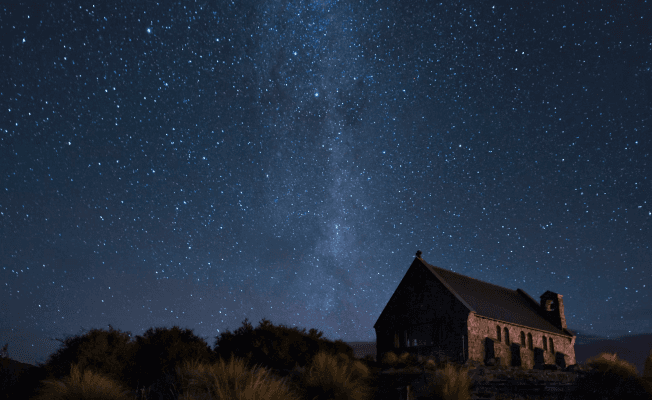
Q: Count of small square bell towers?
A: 1